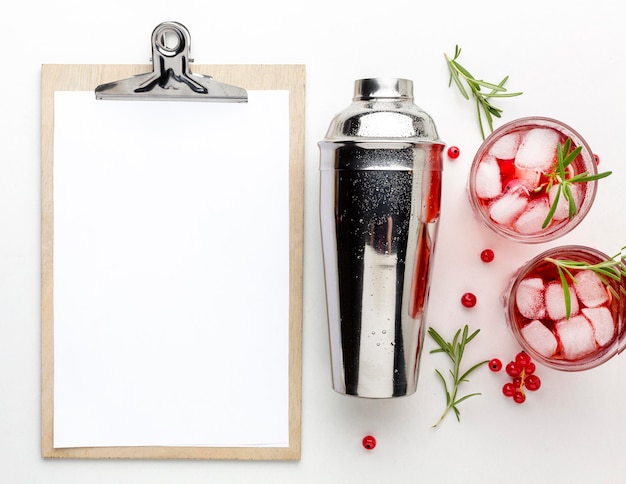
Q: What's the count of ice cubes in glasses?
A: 12